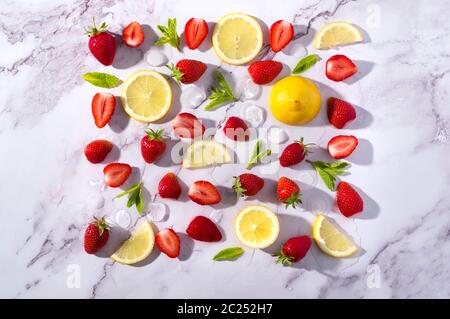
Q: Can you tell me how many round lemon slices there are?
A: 3